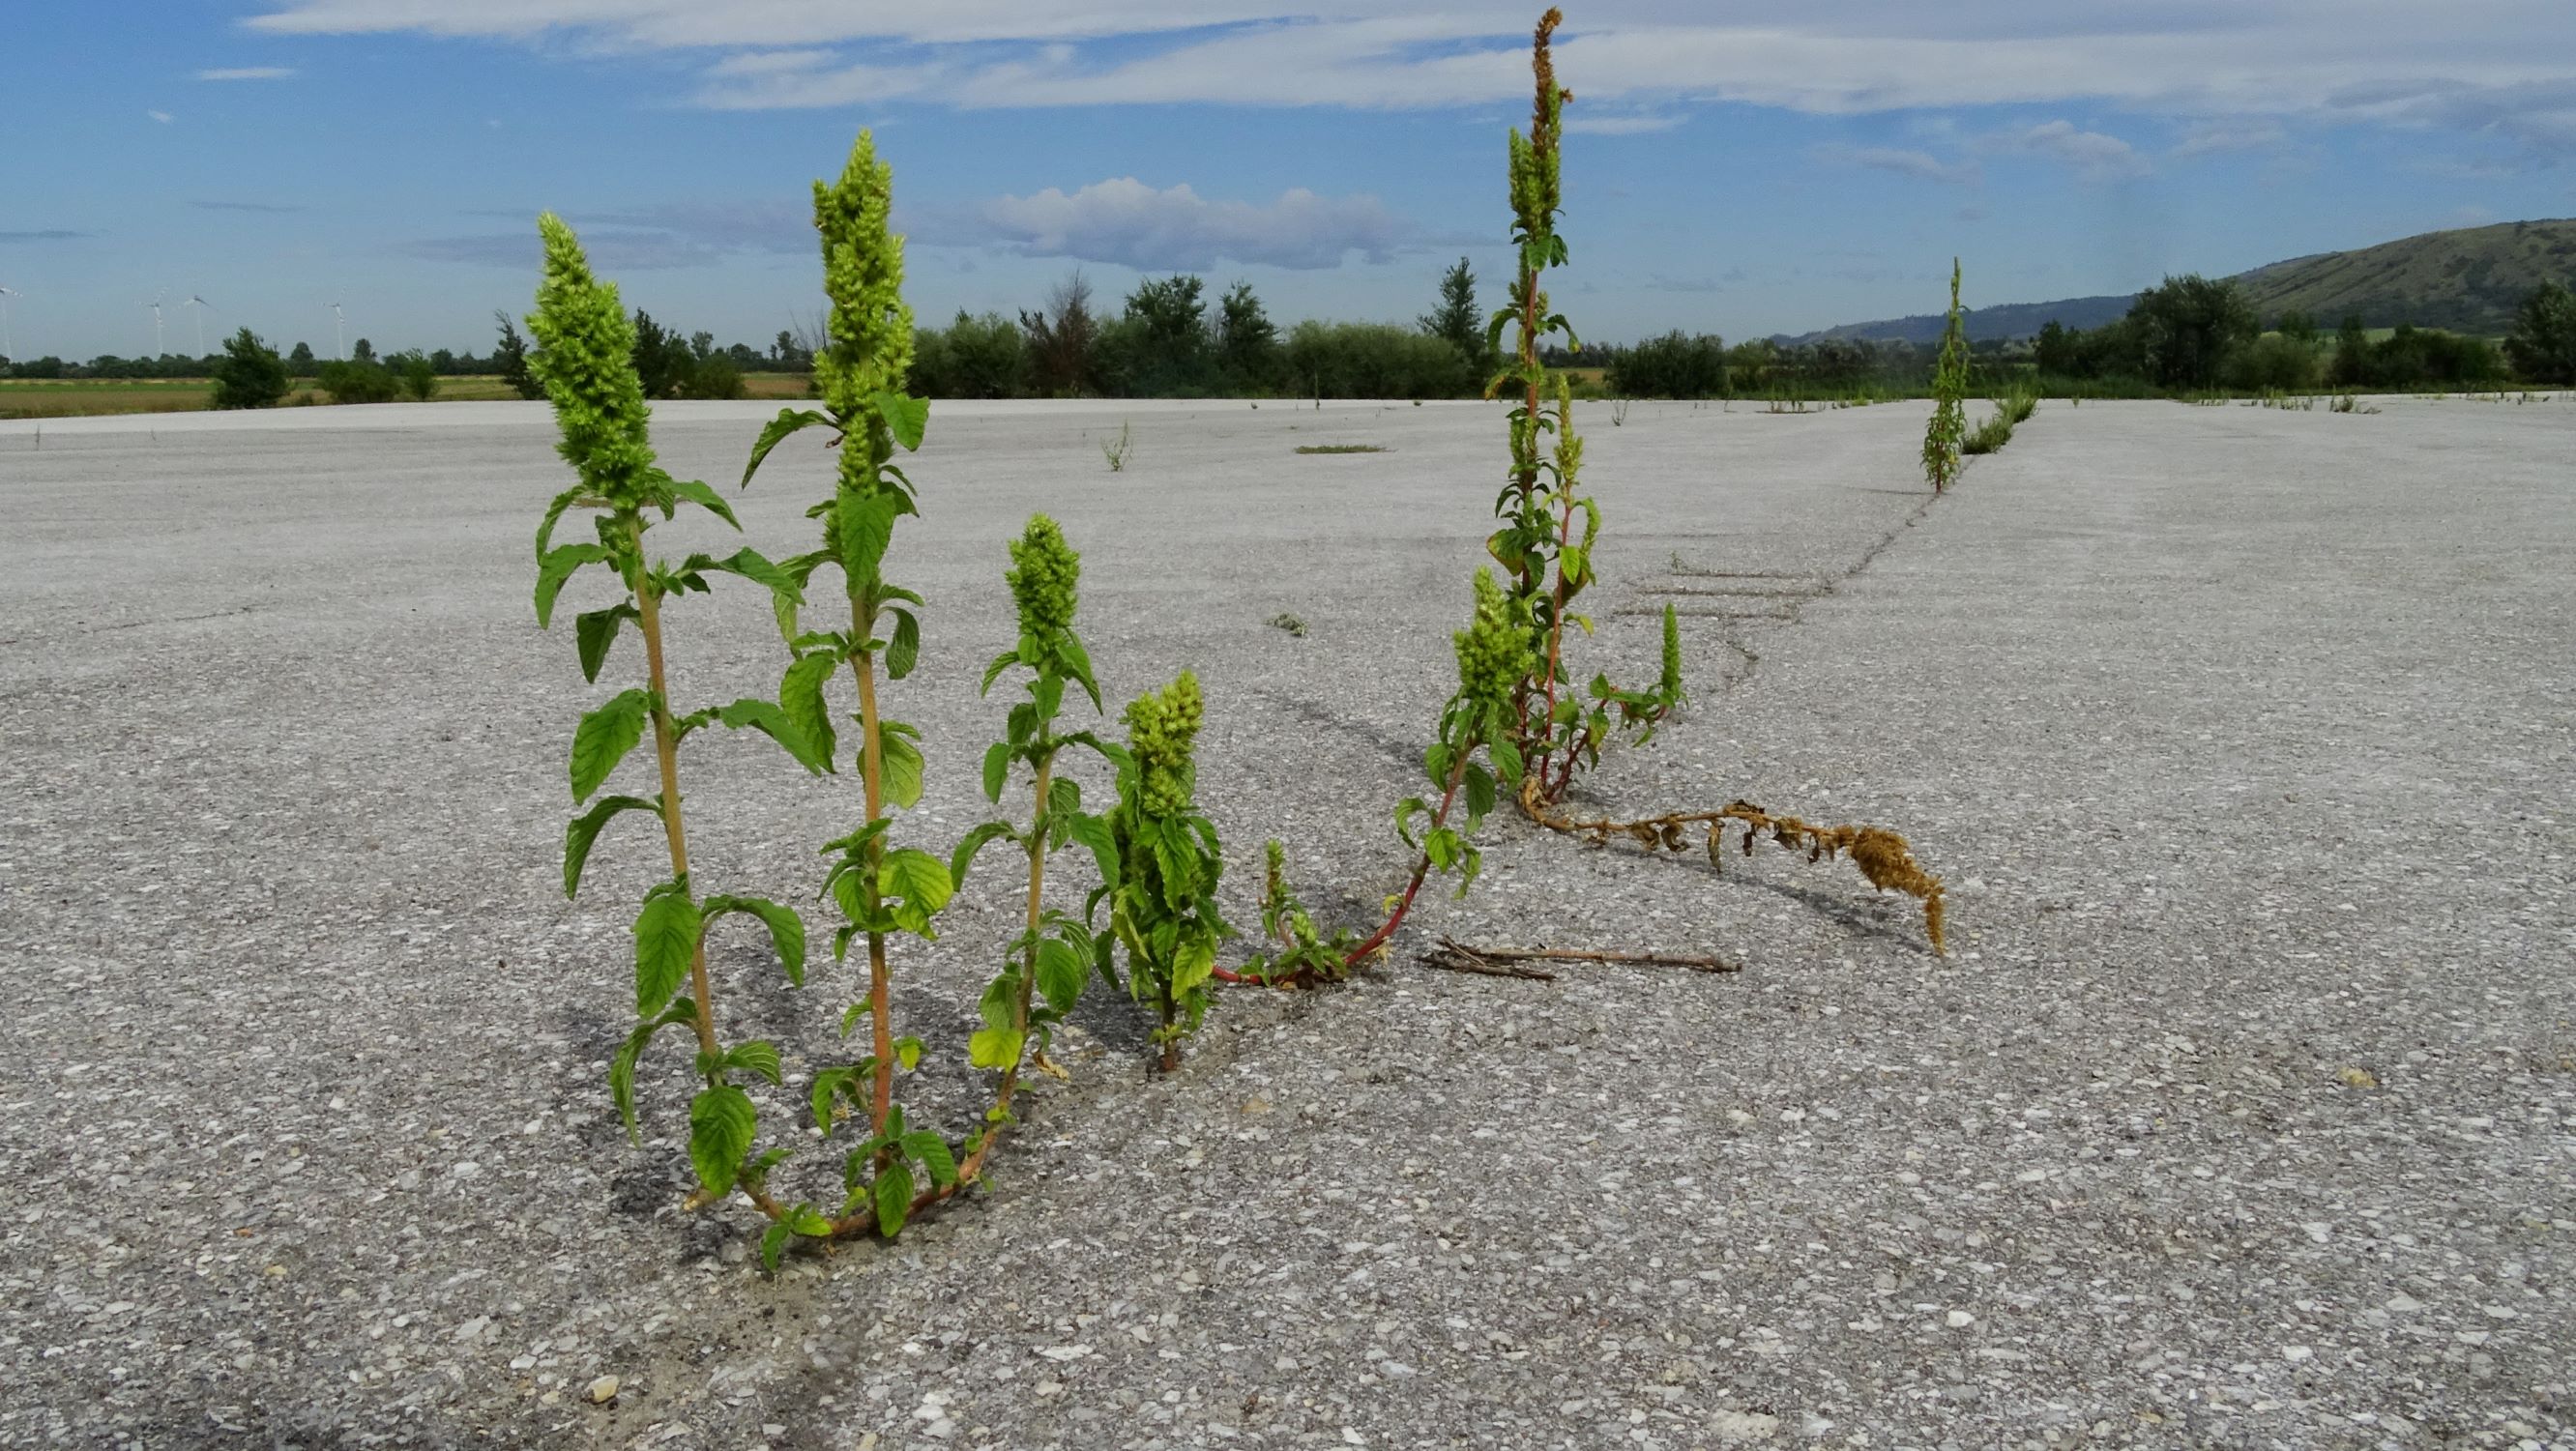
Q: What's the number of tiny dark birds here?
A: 0